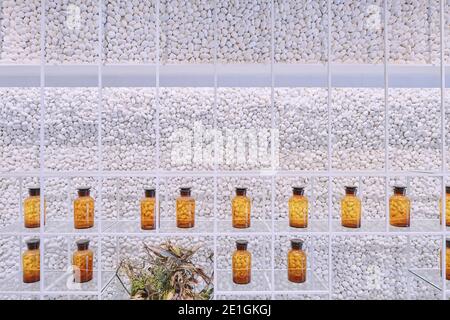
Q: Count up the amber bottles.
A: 14